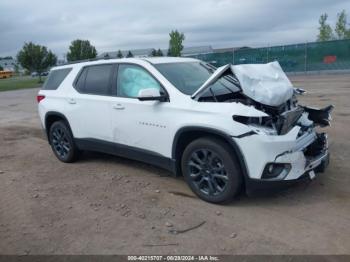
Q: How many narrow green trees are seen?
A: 3